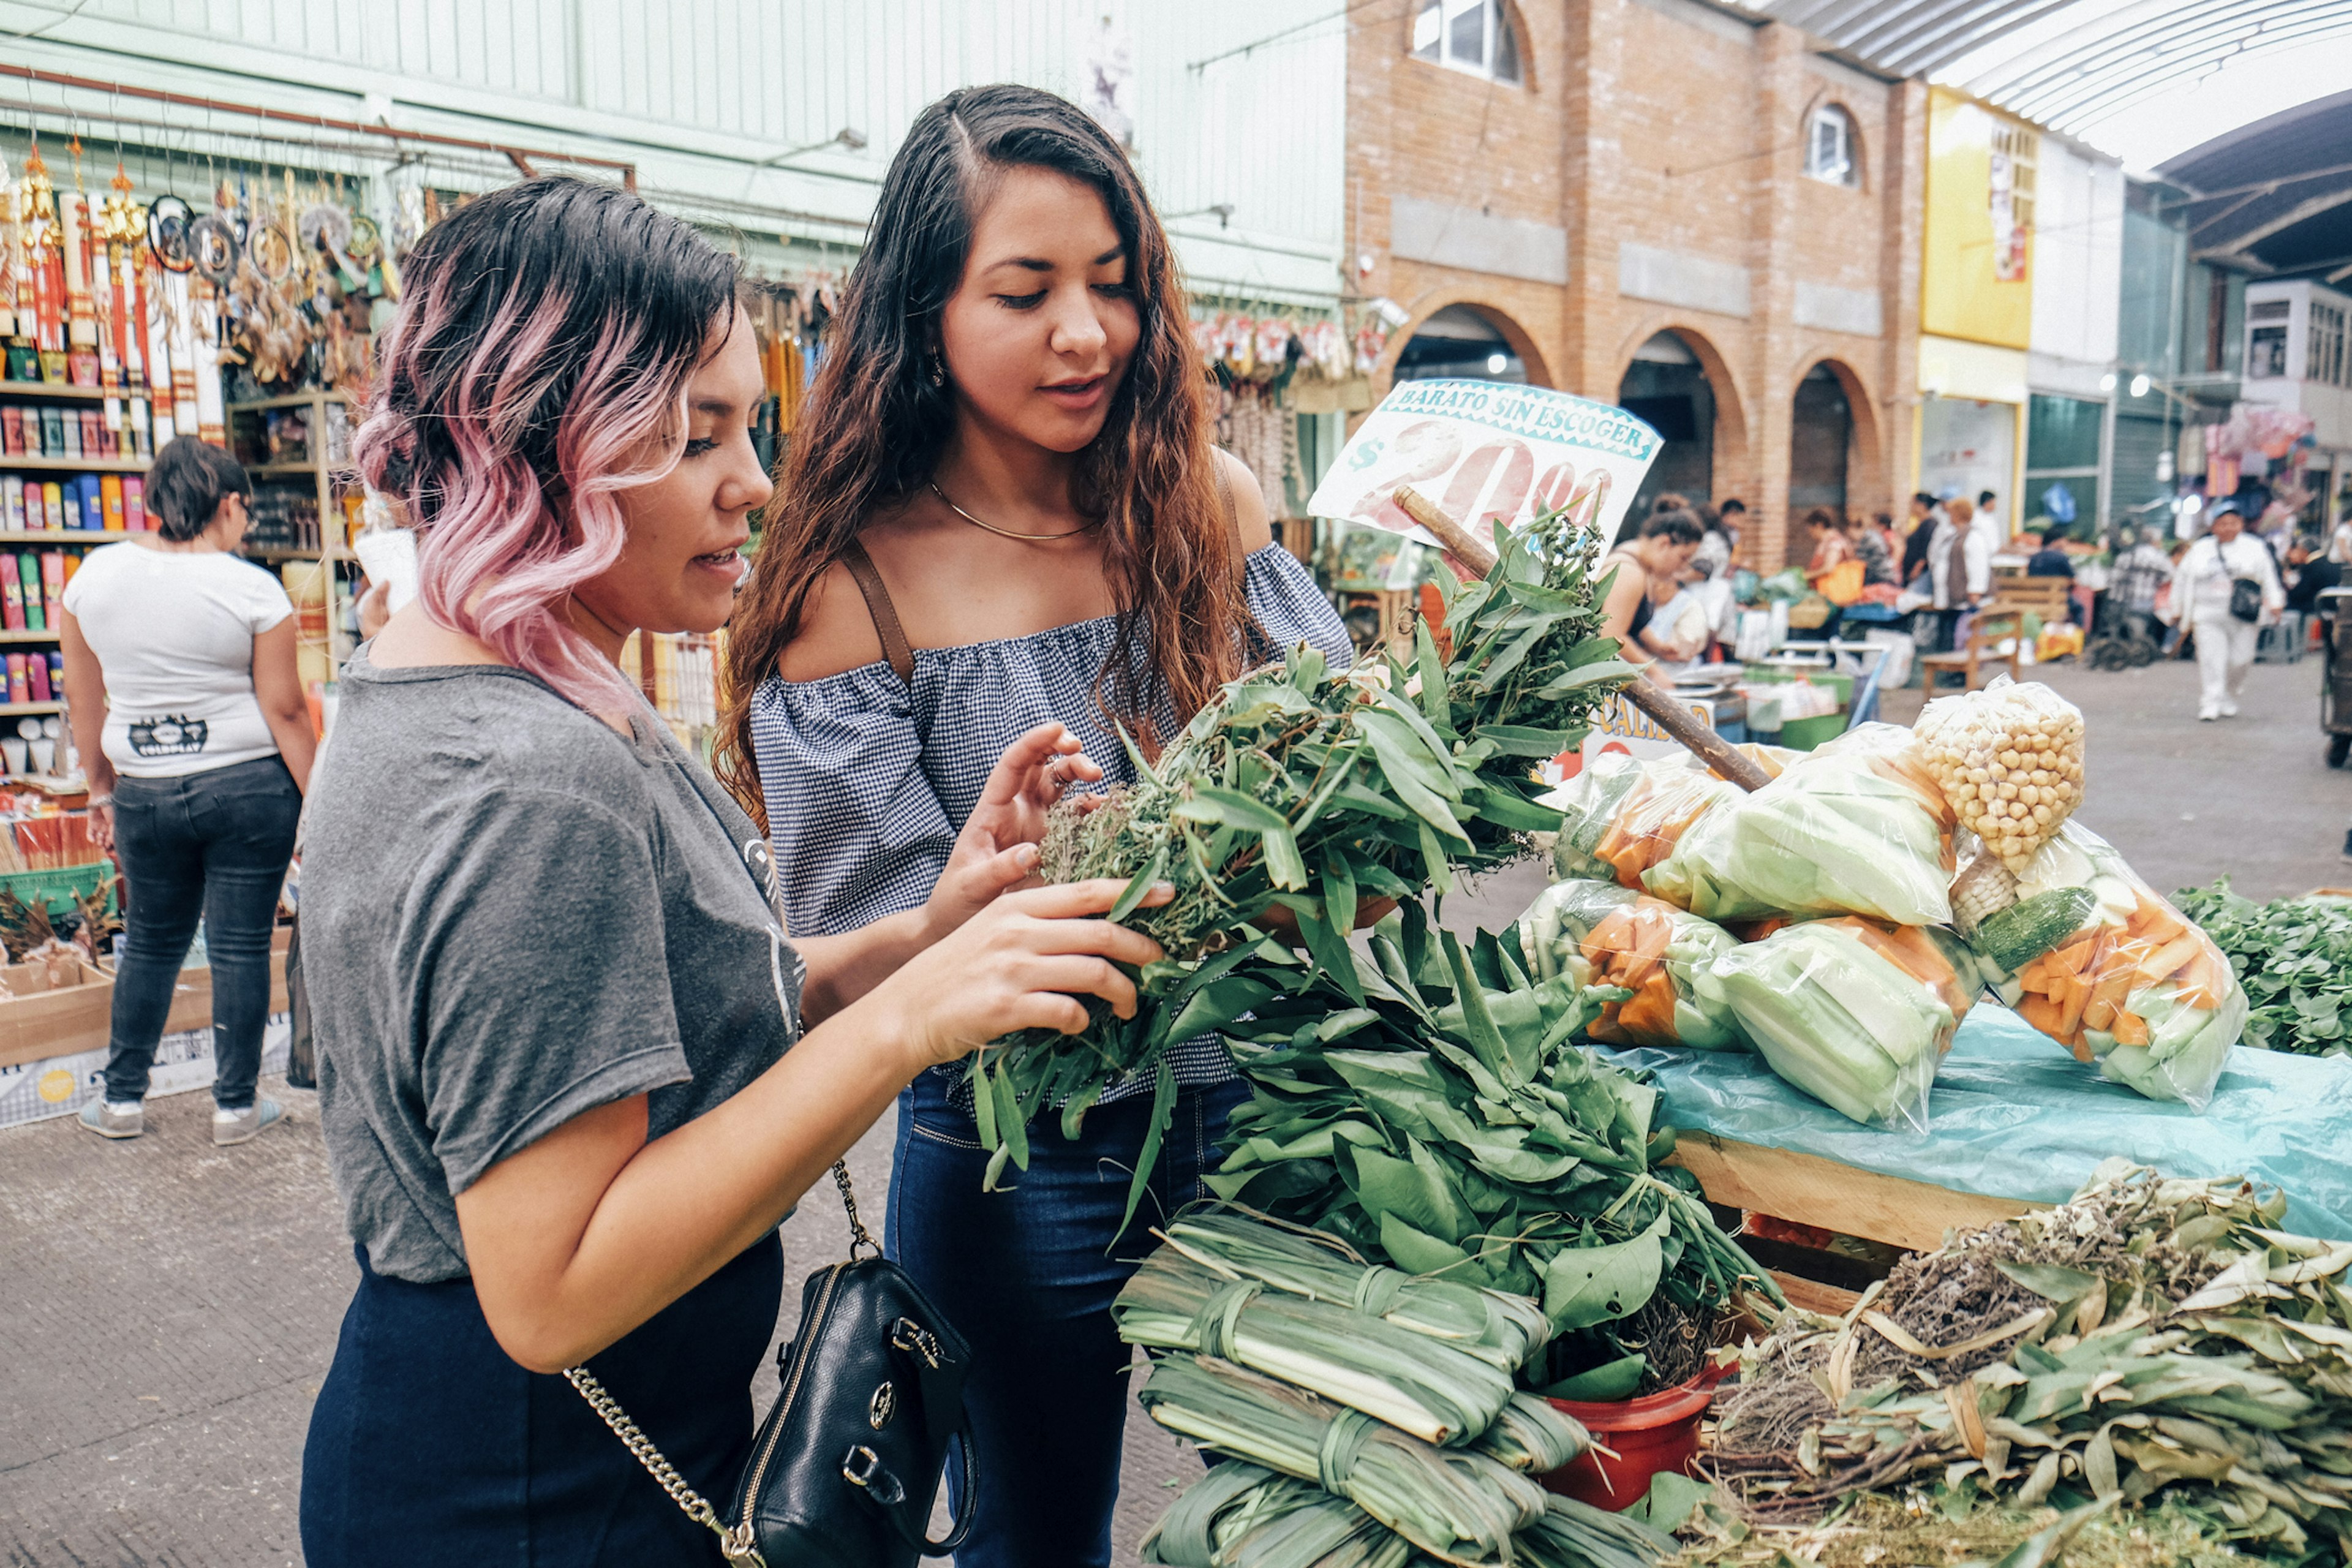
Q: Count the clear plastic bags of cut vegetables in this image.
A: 5